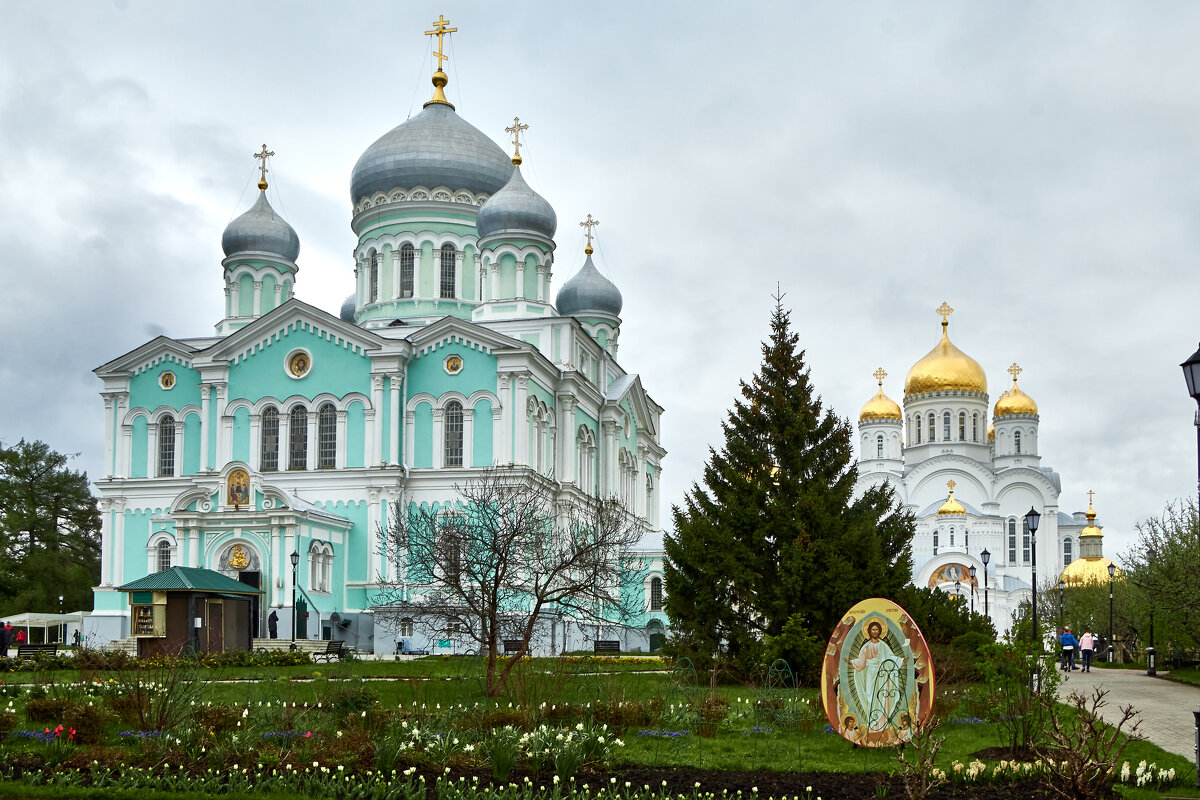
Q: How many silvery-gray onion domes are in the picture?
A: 5